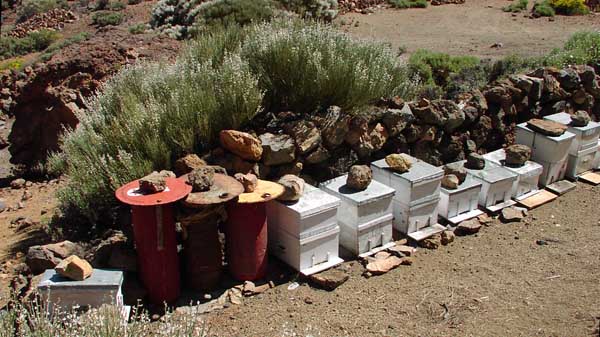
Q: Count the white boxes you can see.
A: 9